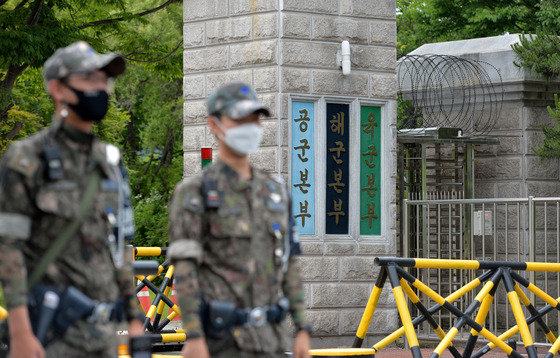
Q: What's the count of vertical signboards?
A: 3